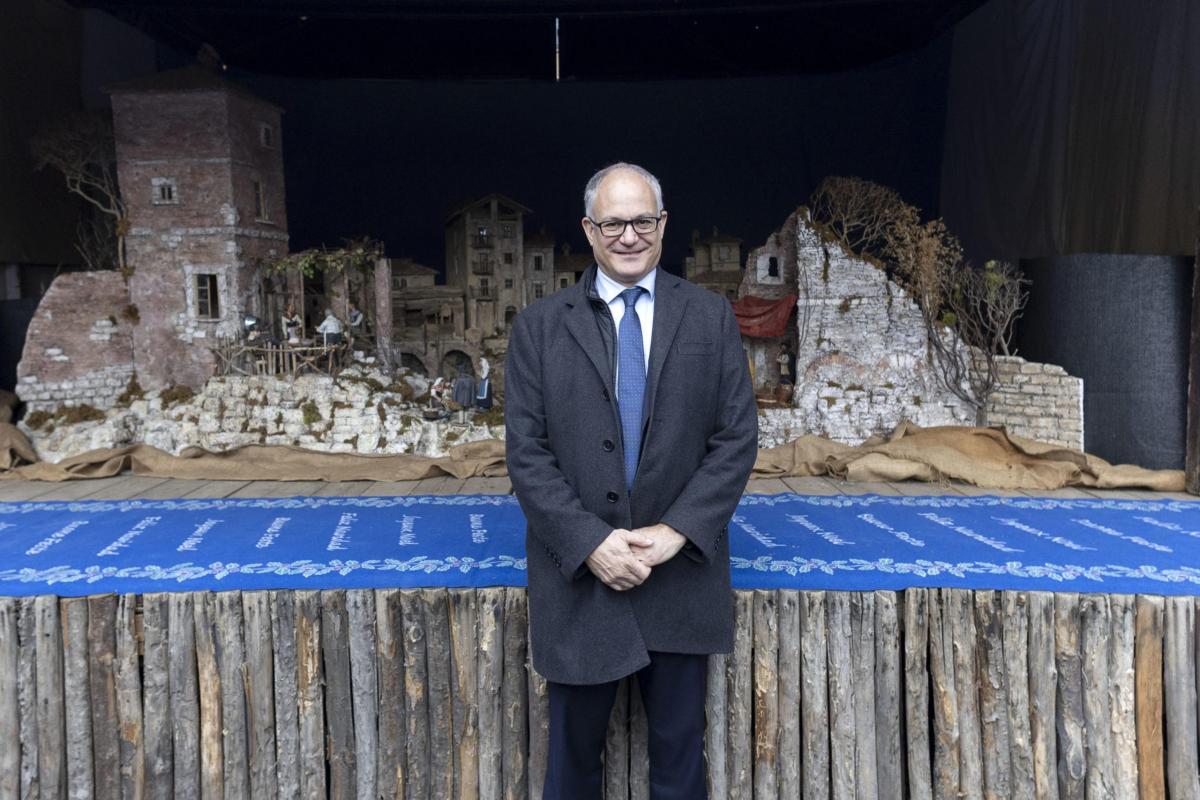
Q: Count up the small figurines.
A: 7